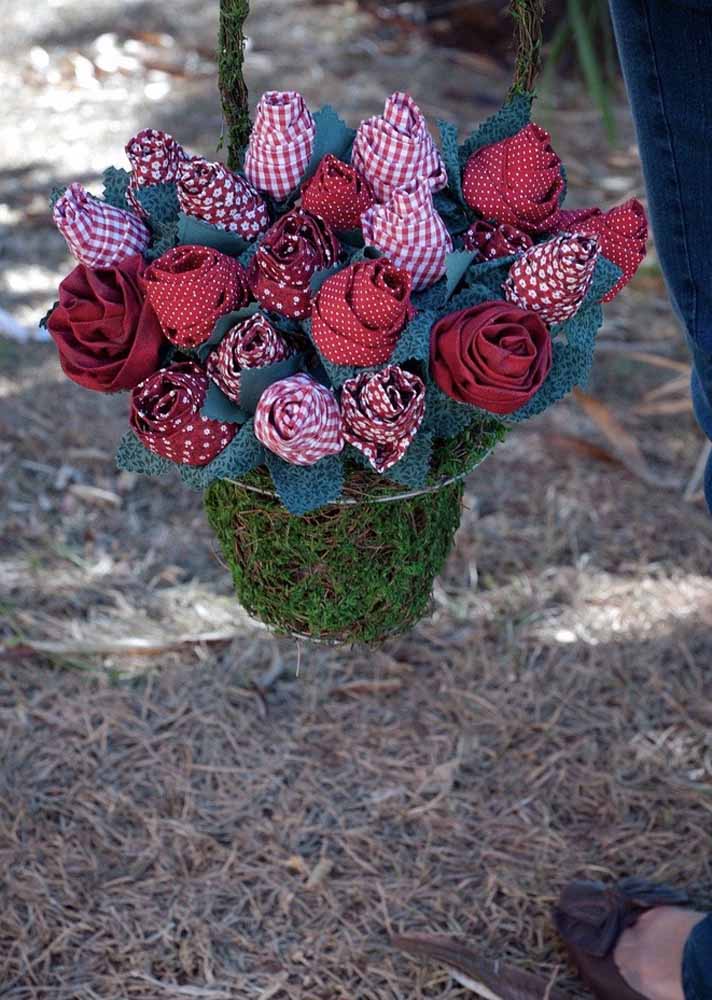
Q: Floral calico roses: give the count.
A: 8